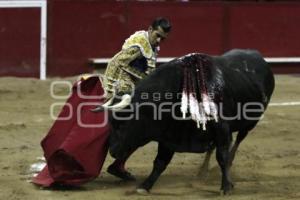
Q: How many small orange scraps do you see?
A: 0